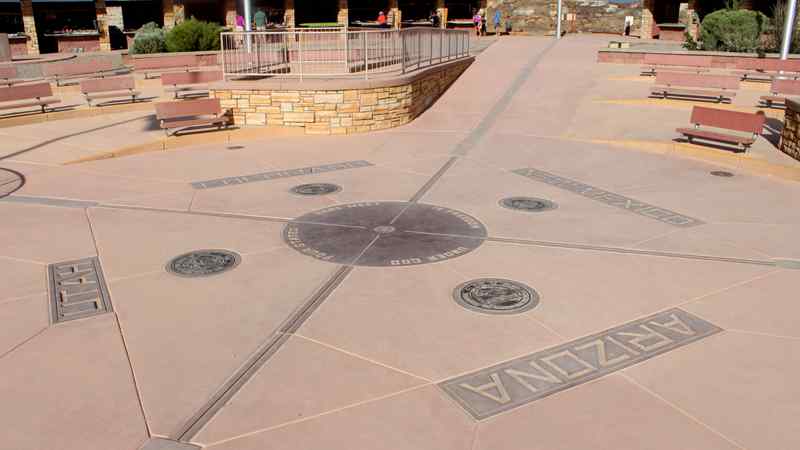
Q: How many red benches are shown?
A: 12